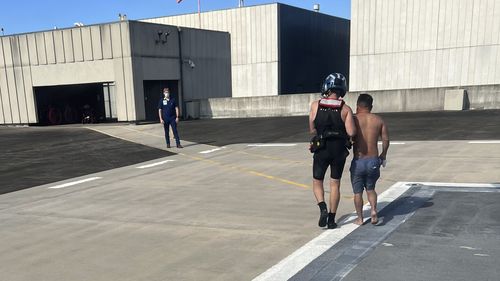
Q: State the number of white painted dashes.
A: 6